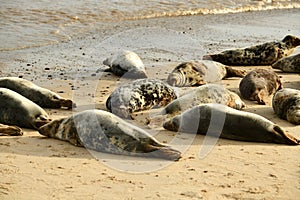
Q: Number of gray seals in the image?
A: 13